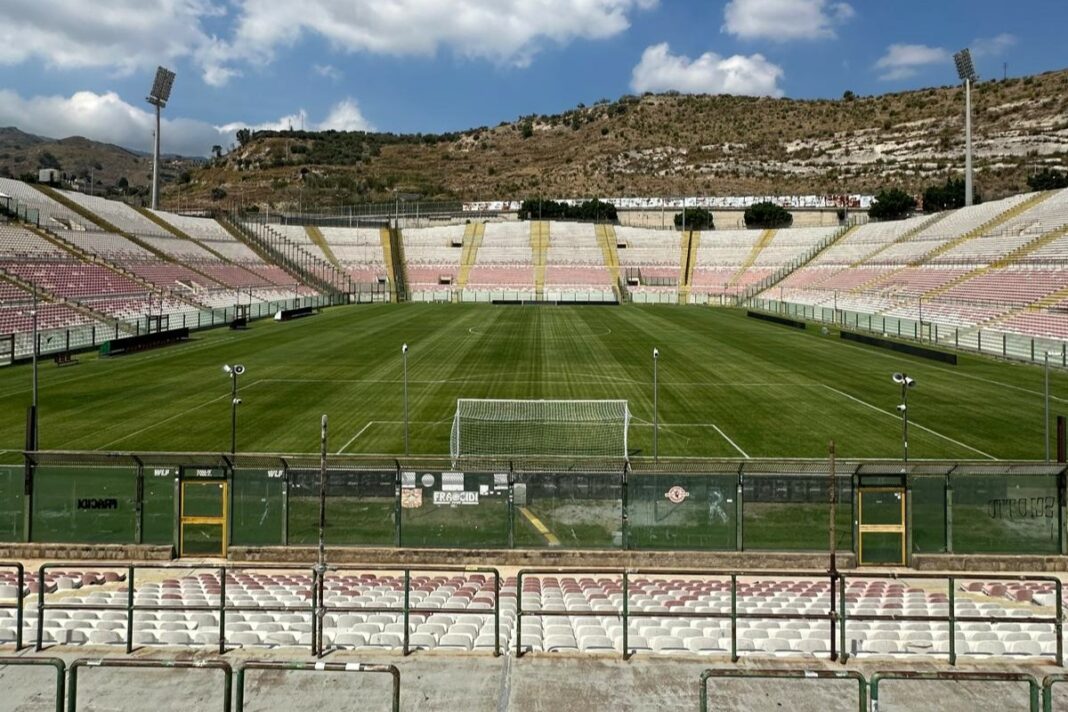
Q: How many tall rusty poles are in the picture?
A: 2